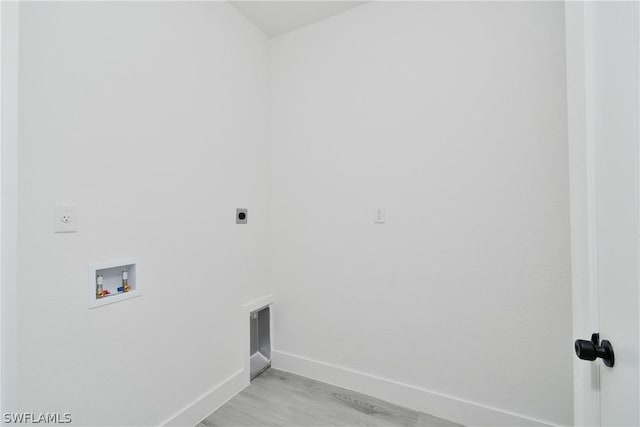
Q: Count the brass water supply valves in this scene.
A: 2